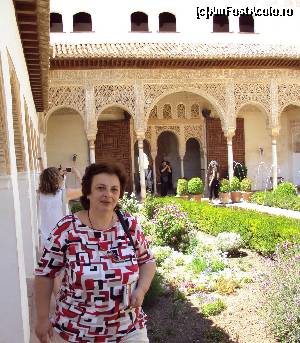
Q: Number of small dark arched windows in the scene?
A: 6